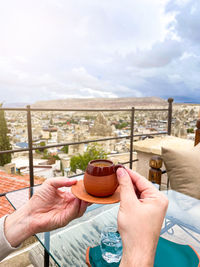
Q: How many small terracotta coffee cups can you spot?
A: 1